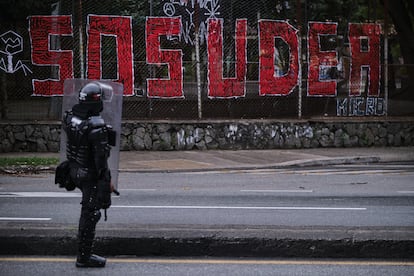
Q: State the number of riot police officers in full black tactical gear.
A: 1